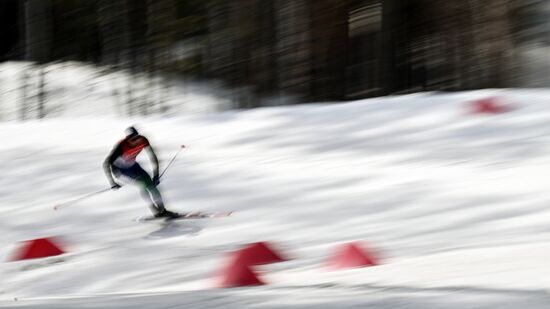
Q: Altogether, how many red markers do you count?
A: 5